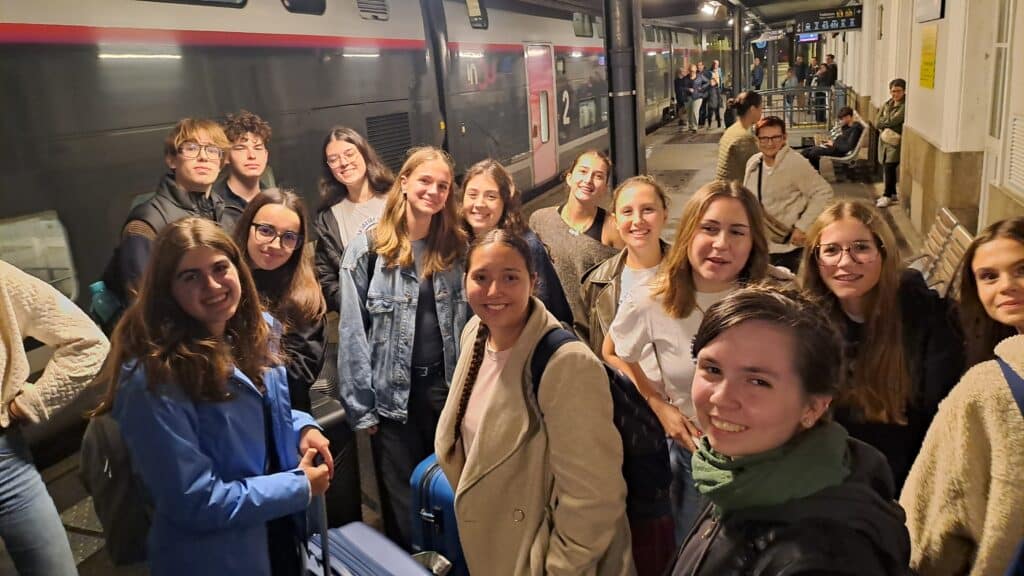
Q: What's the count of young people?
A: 14